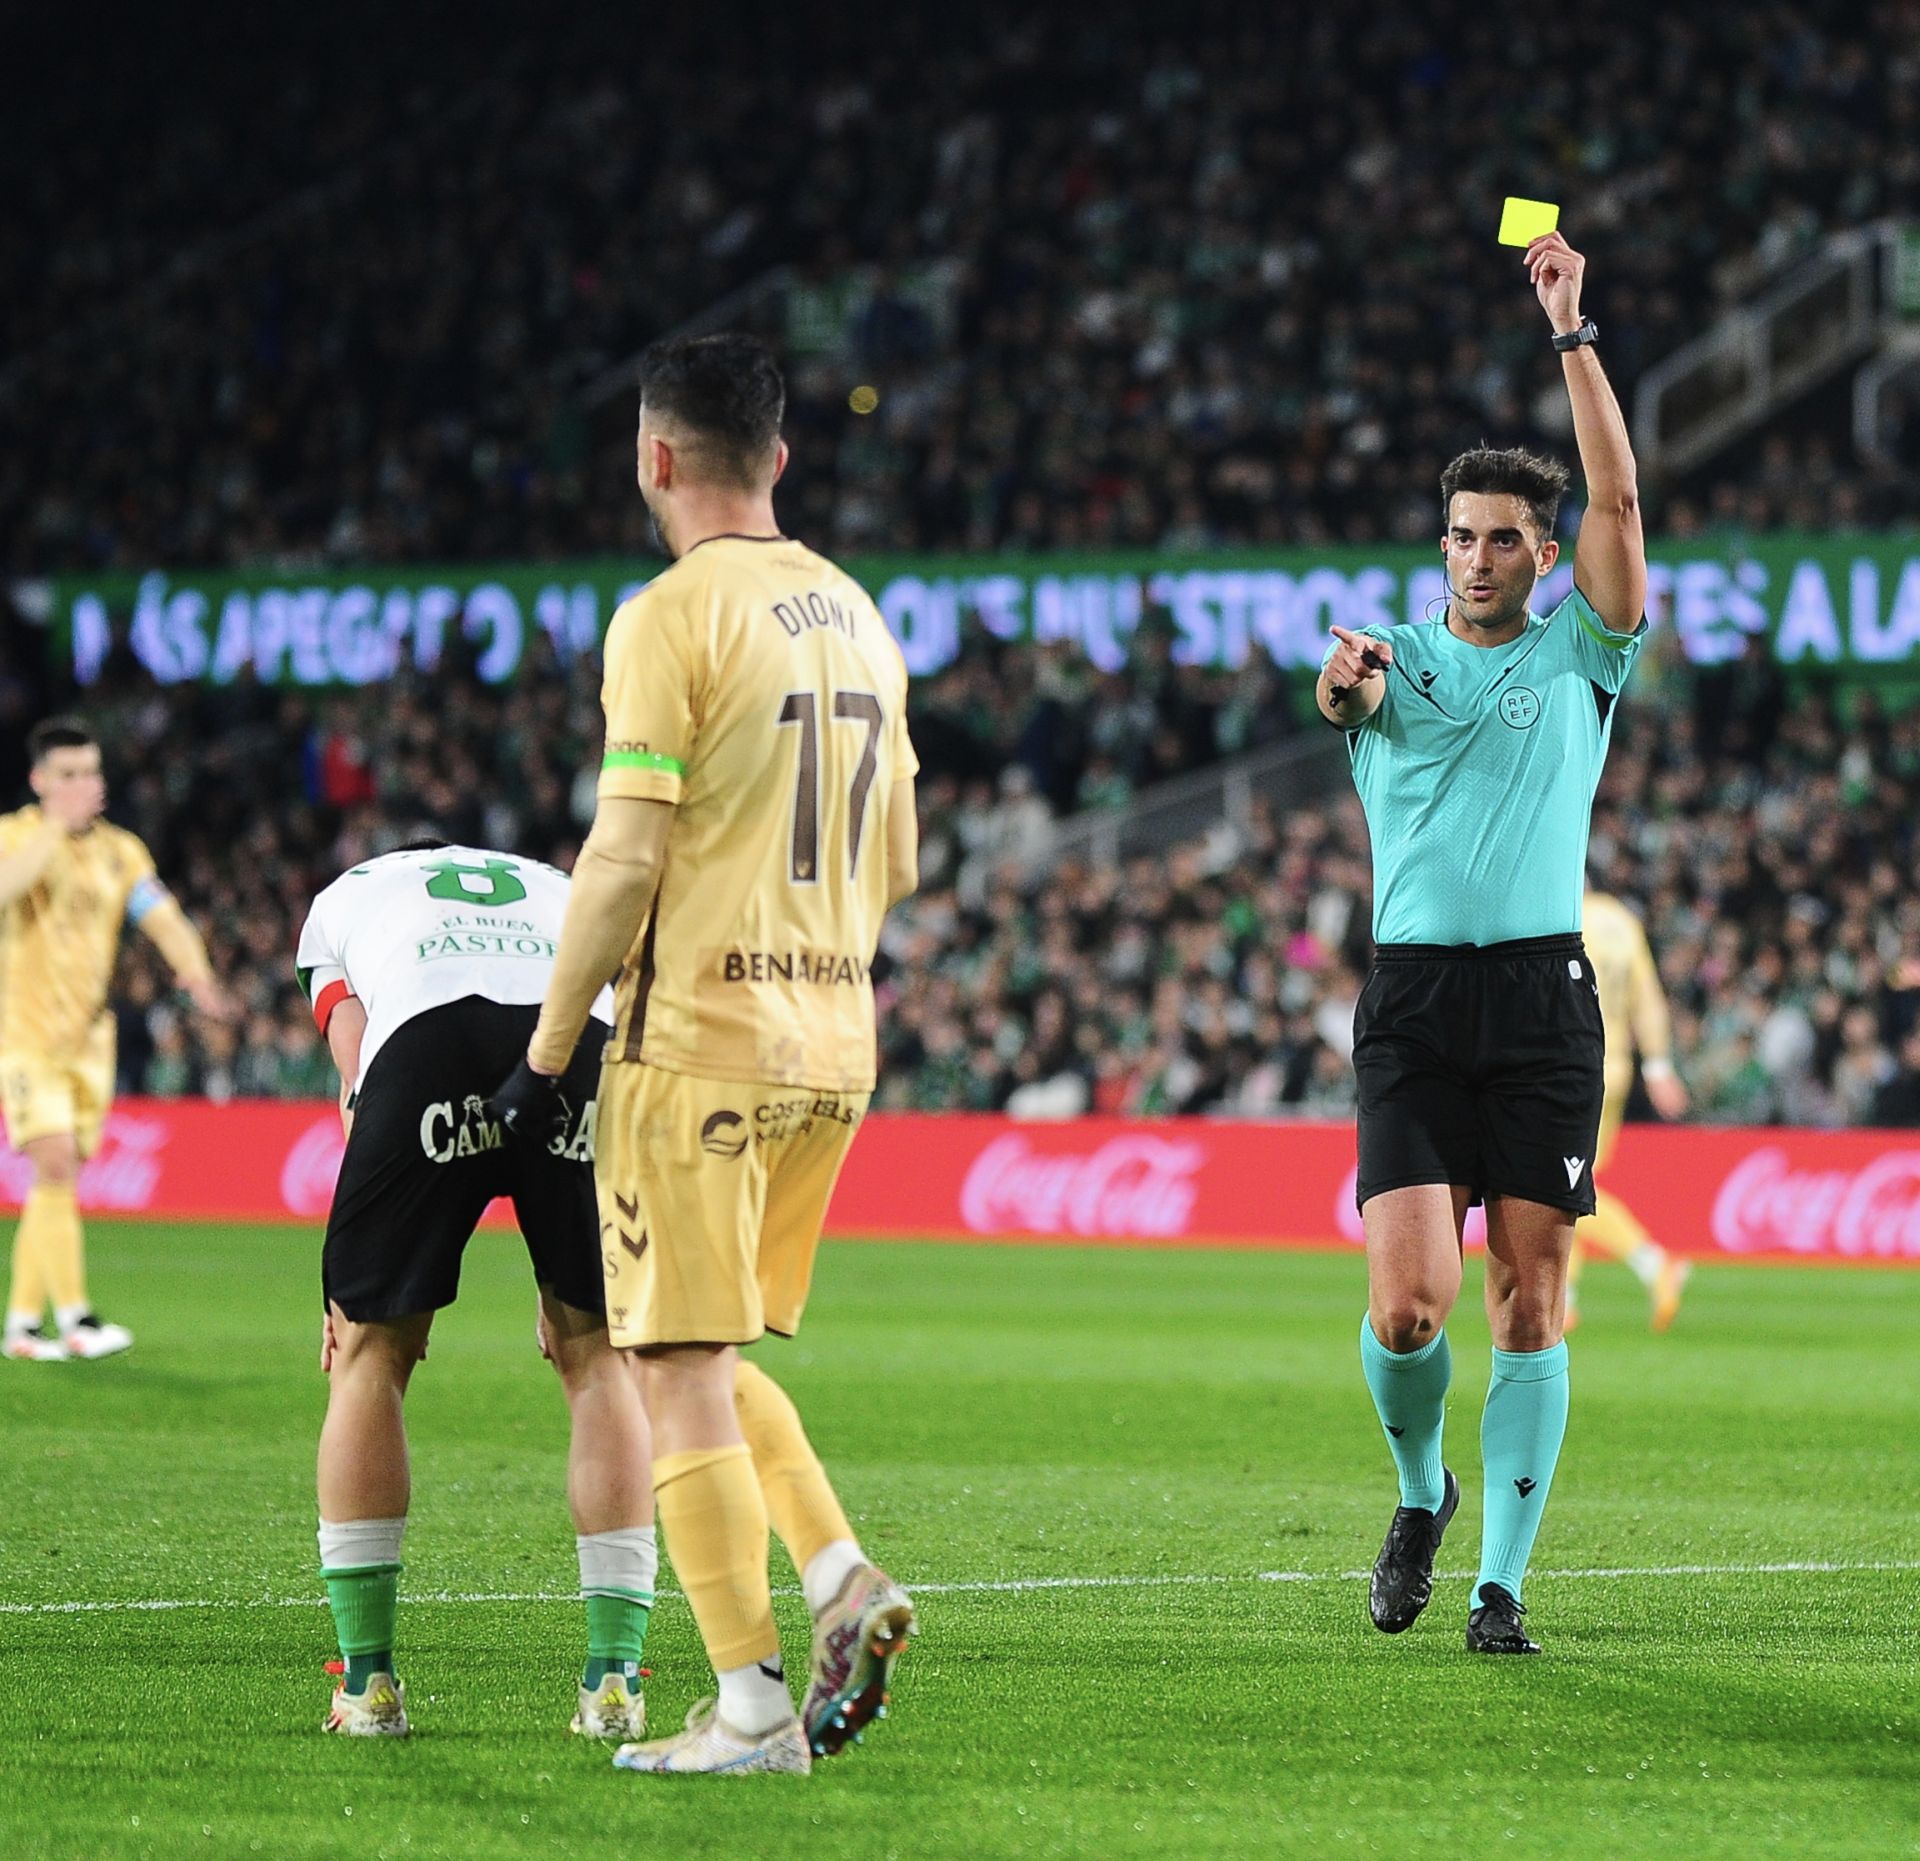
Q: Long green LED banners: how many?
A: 1